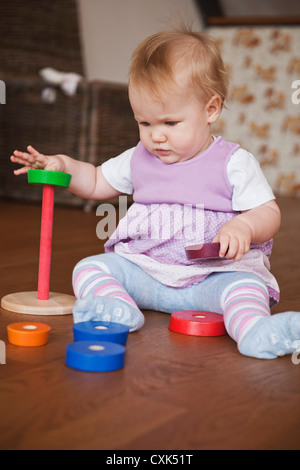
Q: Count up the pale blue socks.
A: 2